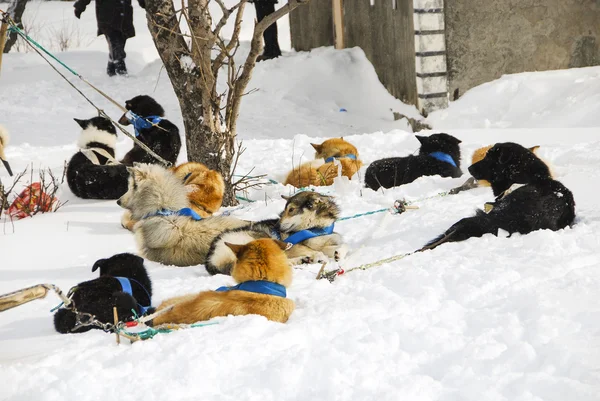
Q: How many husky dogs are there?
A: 11